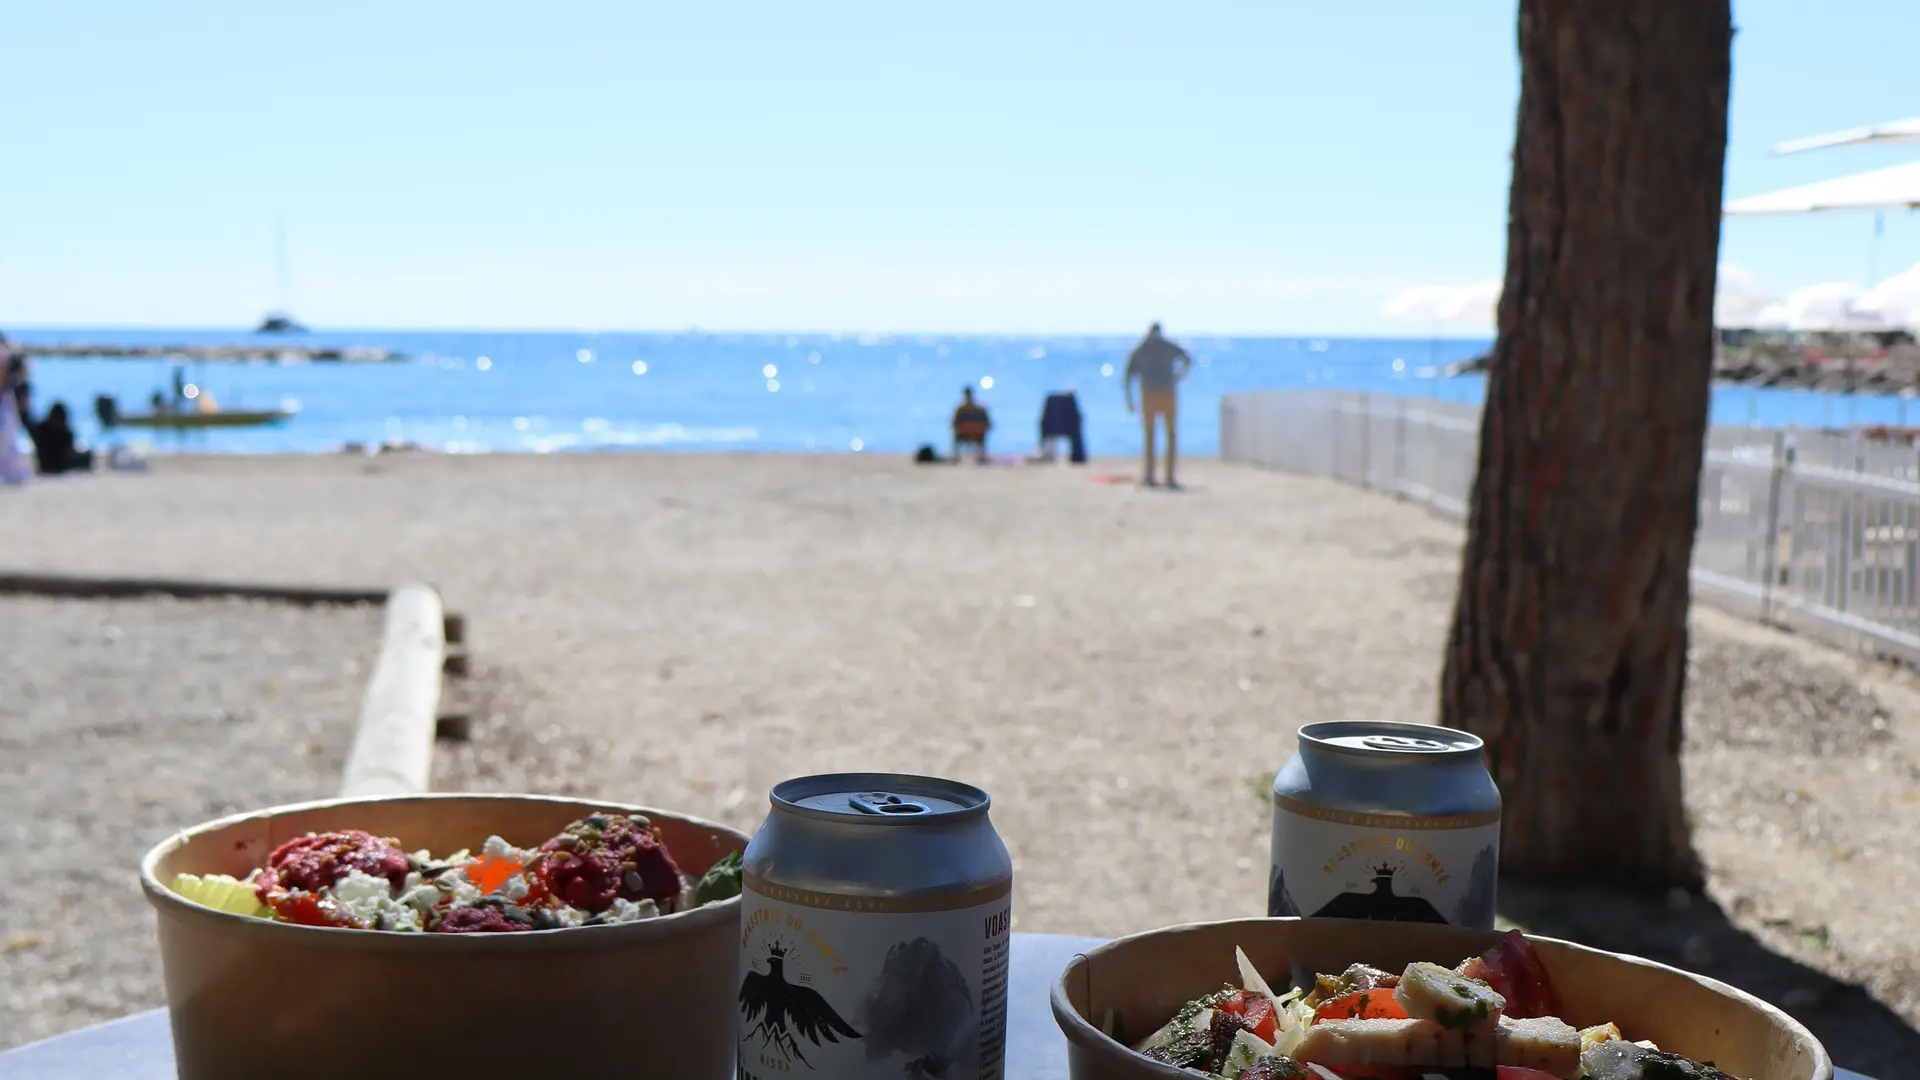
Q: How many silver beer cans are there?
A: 2